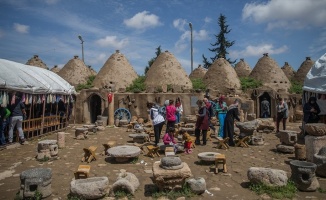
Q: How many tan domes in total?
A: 12